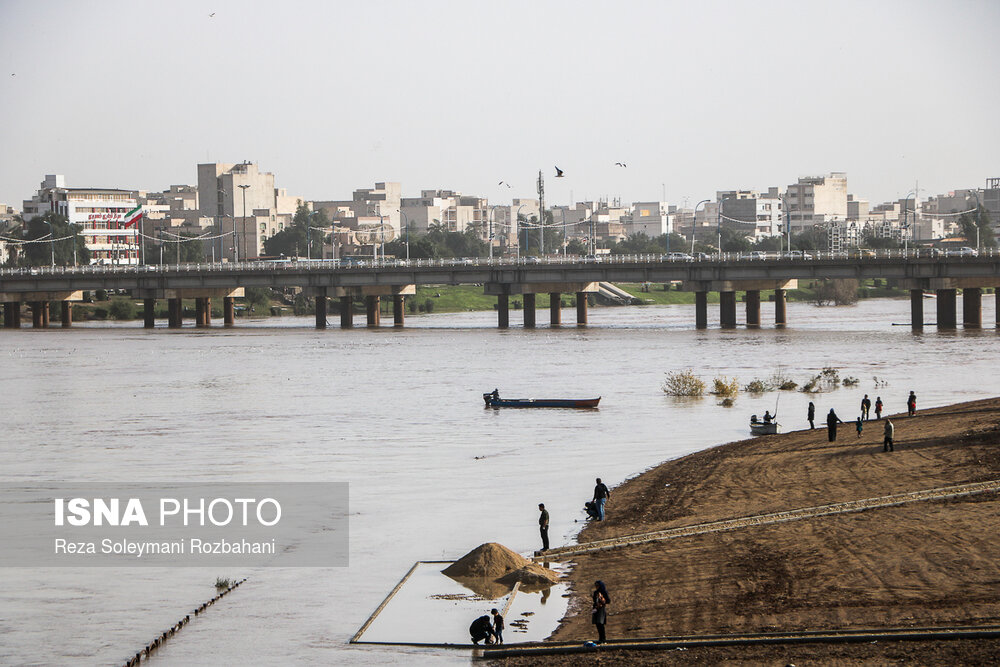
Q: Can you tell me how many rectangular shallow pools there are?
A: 1